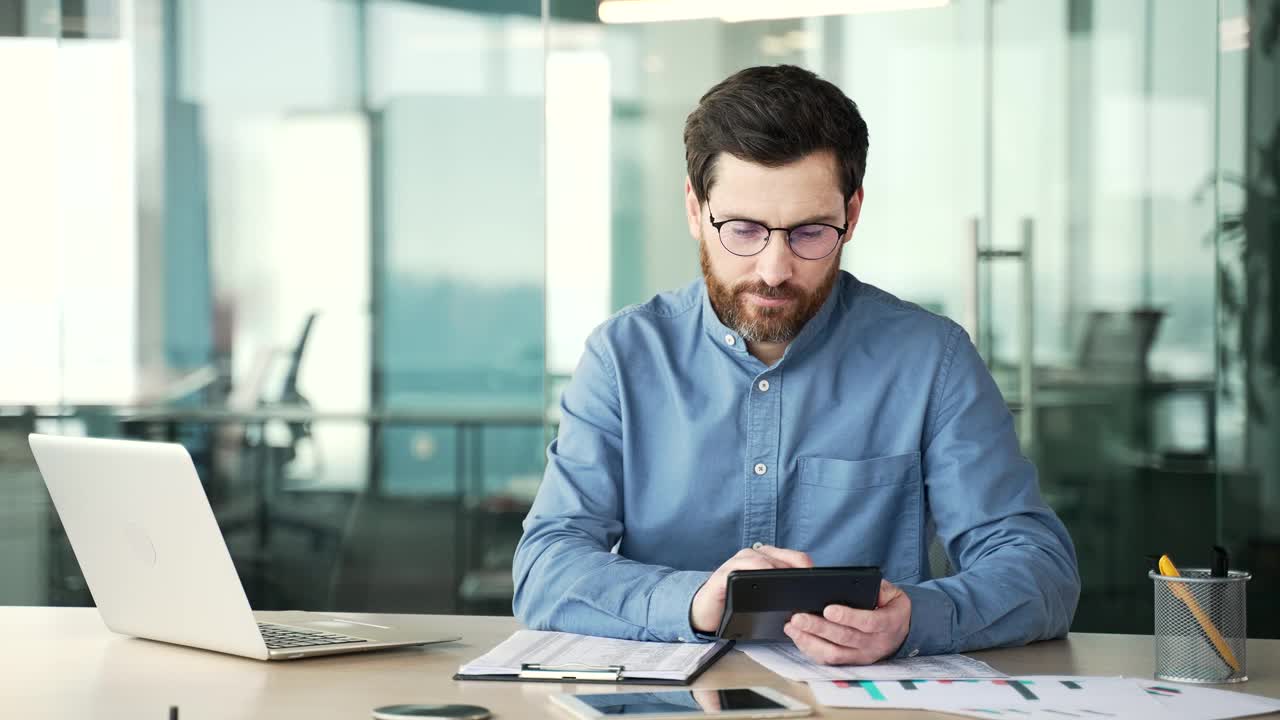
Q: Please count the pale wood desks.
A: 1